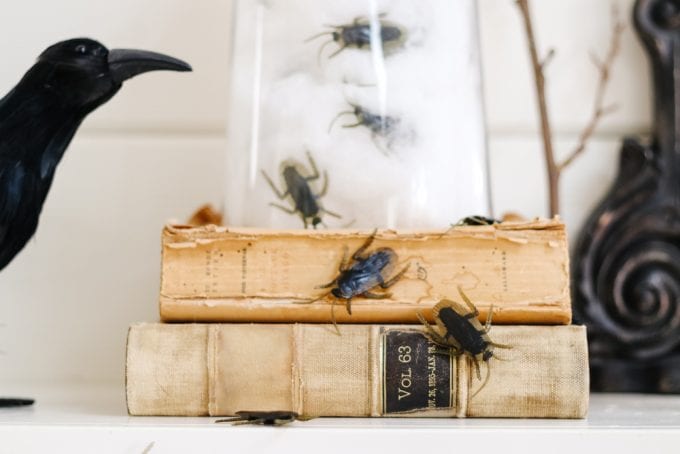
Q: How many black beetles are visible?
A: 7